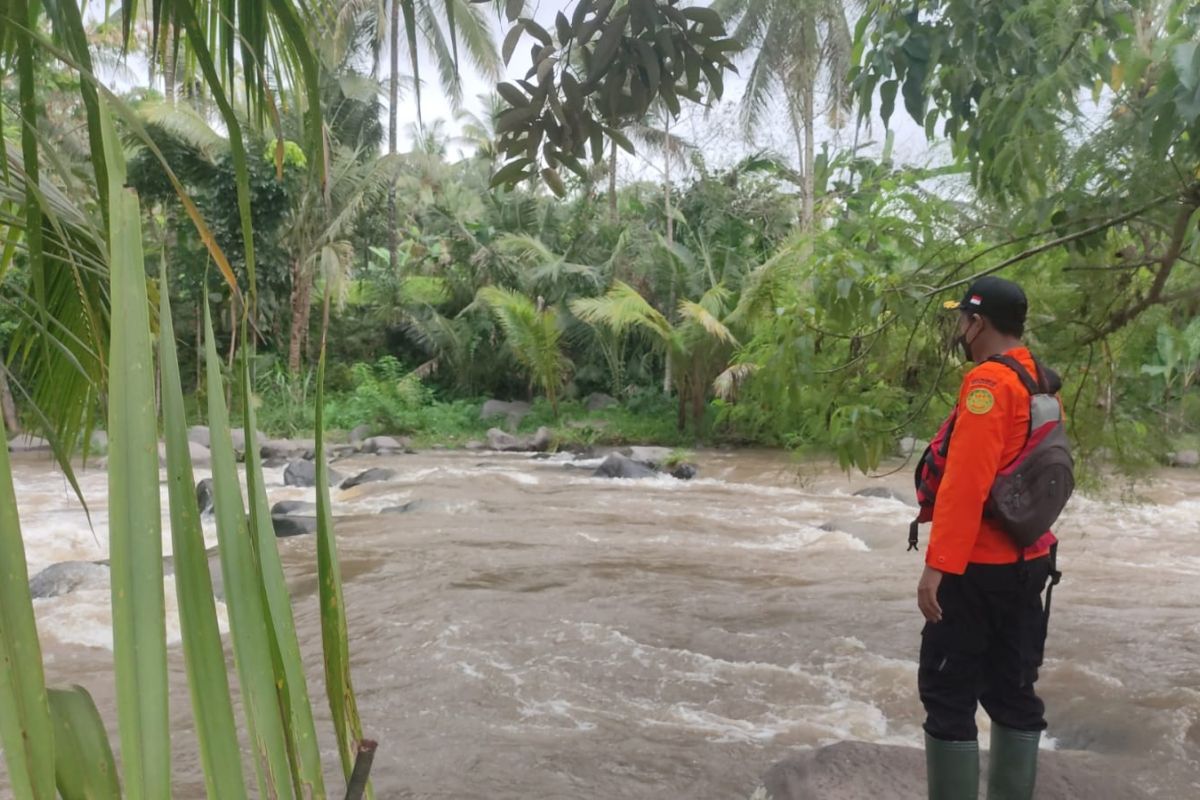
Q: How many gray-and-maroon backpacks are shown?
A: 1